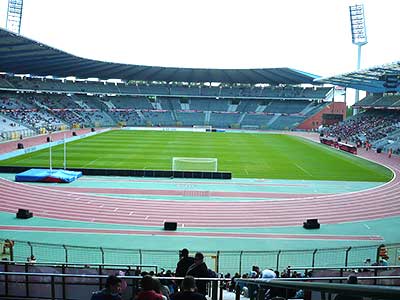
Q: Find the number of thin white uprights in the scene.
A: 2